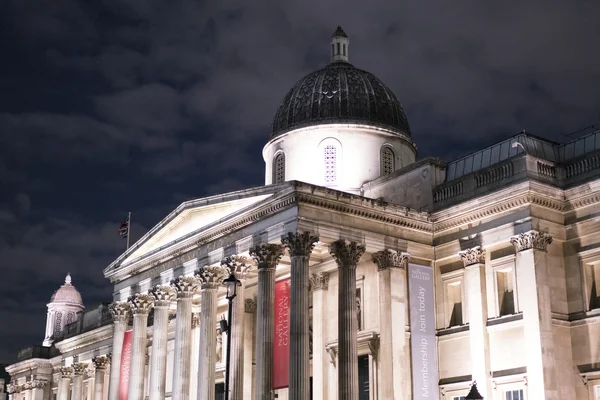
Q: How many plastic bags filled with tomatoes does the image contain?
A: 0